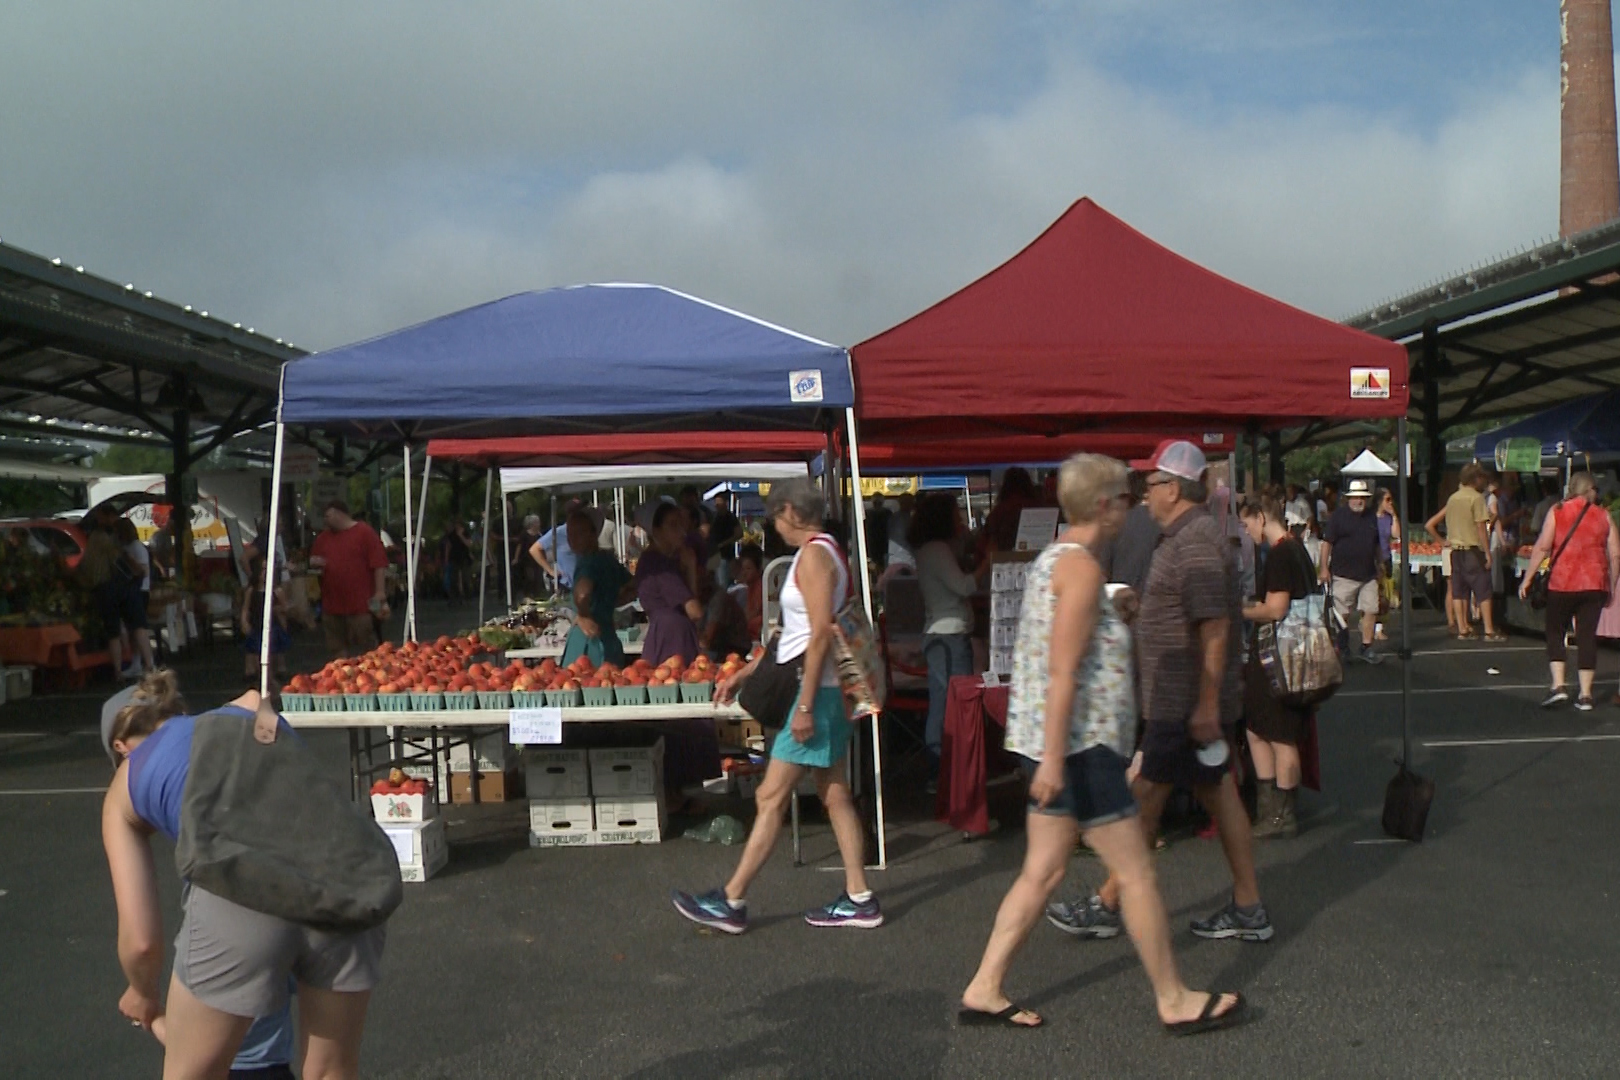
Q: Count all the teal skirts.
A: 1